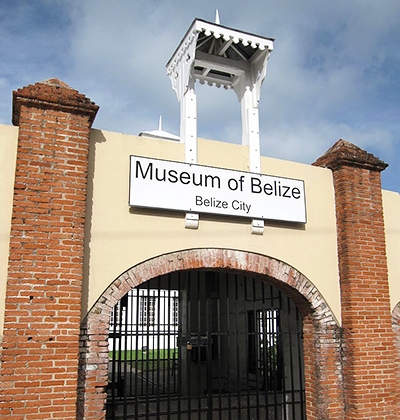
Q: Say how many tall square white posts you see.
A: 2